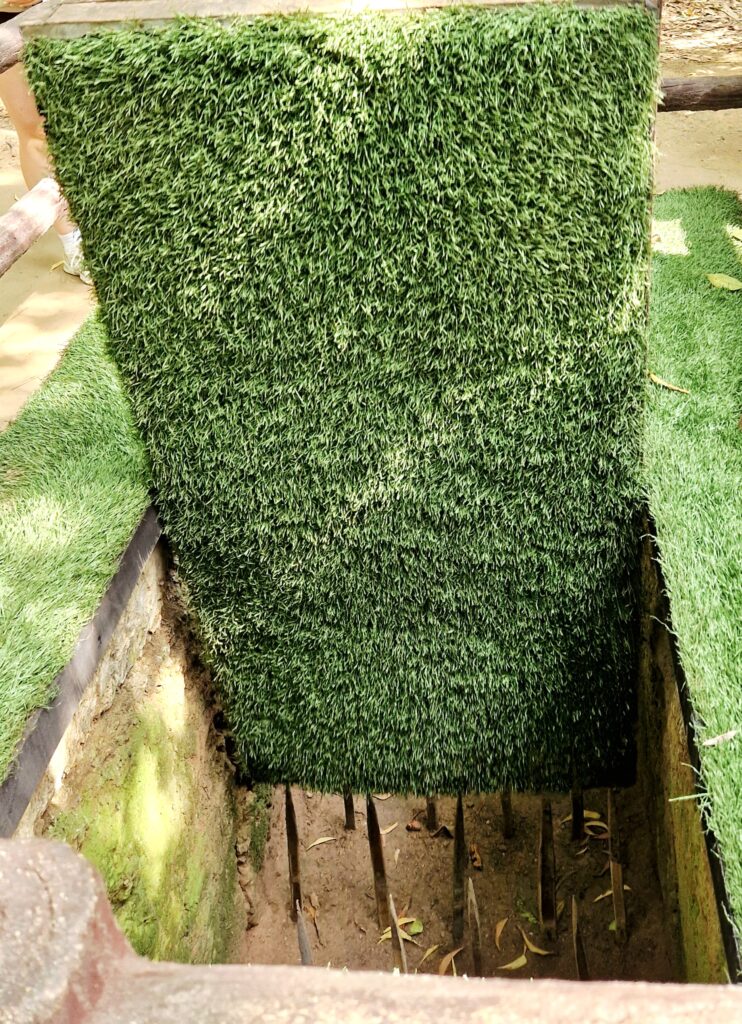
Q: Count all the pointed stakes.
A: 13